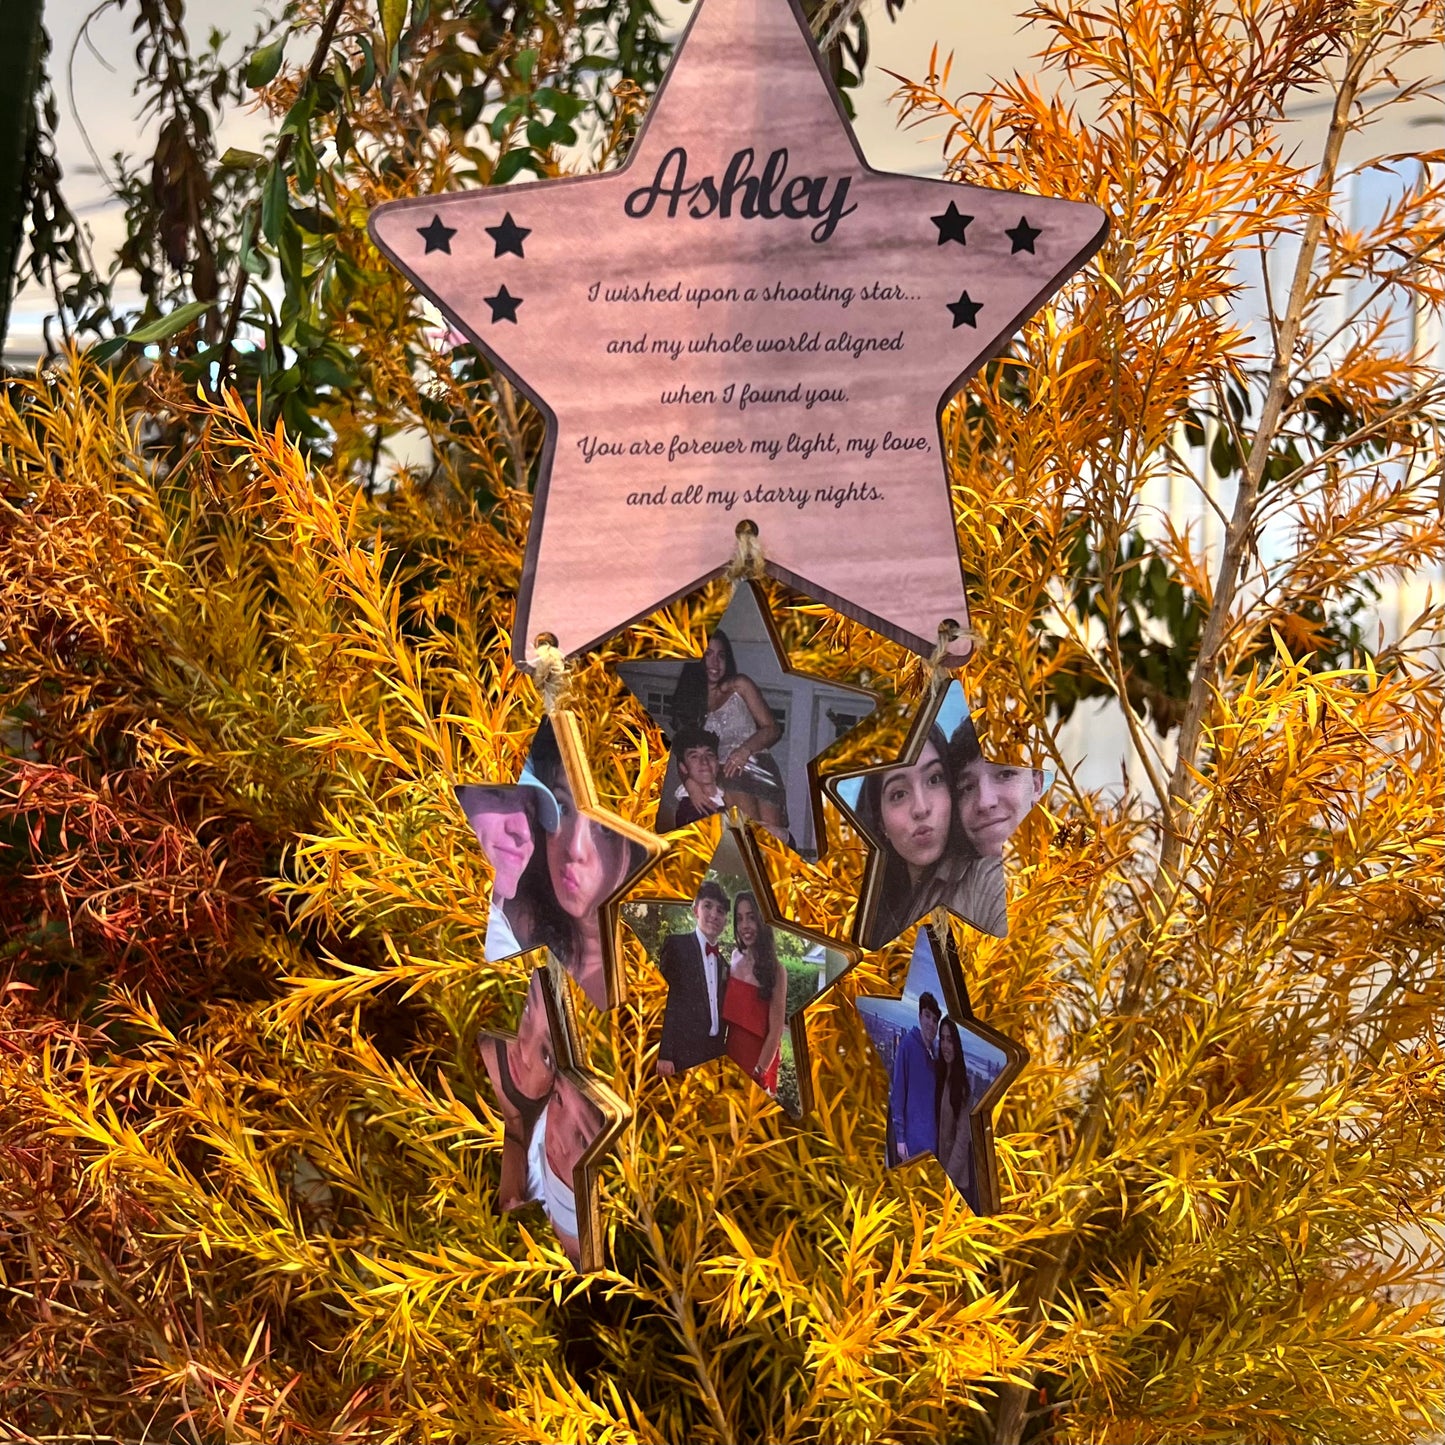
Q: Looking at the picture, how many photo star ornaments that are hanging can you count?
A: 6